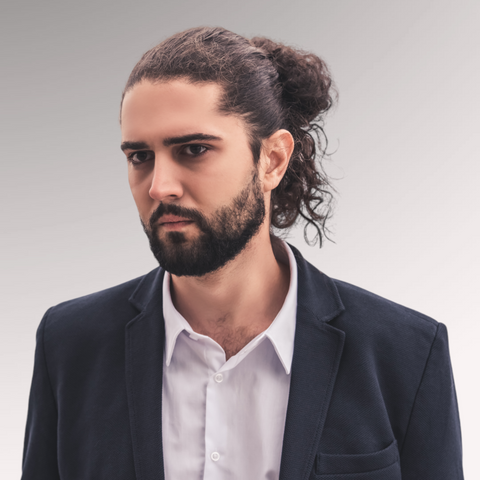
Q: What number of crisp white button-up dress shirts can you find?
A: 1